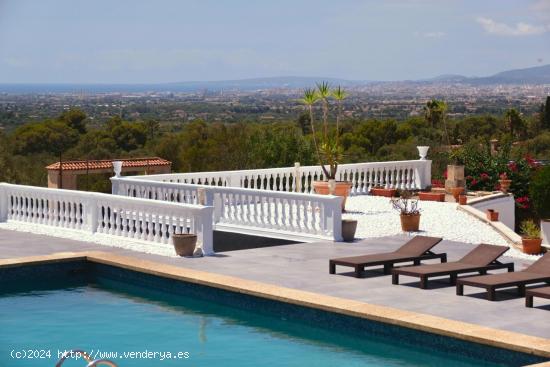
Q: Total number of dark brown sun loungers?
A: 4